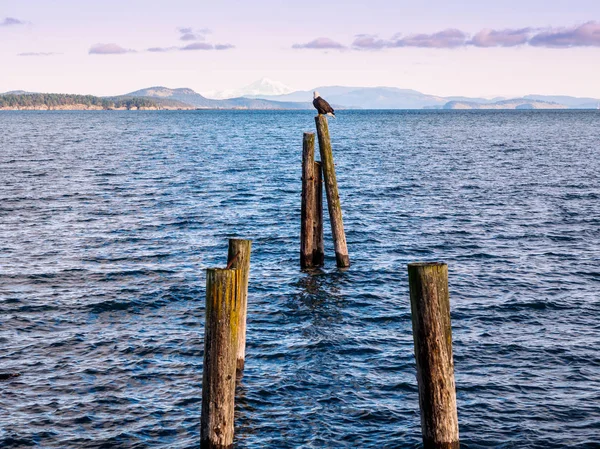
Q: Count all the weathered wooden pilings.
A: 6